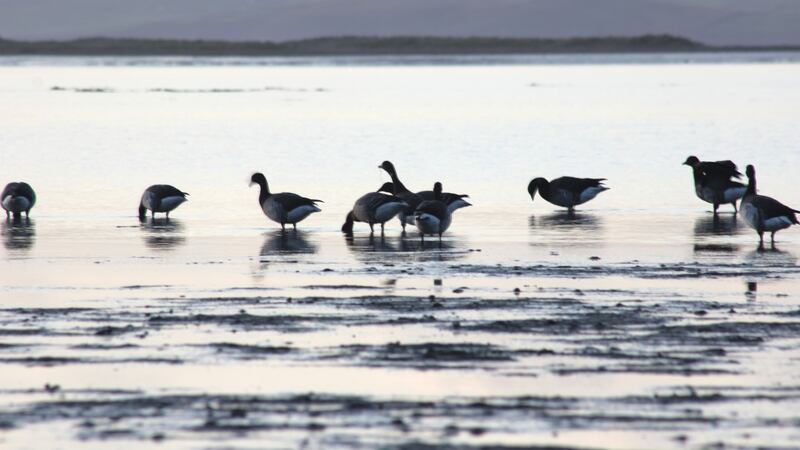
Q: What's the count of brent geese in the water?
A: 10